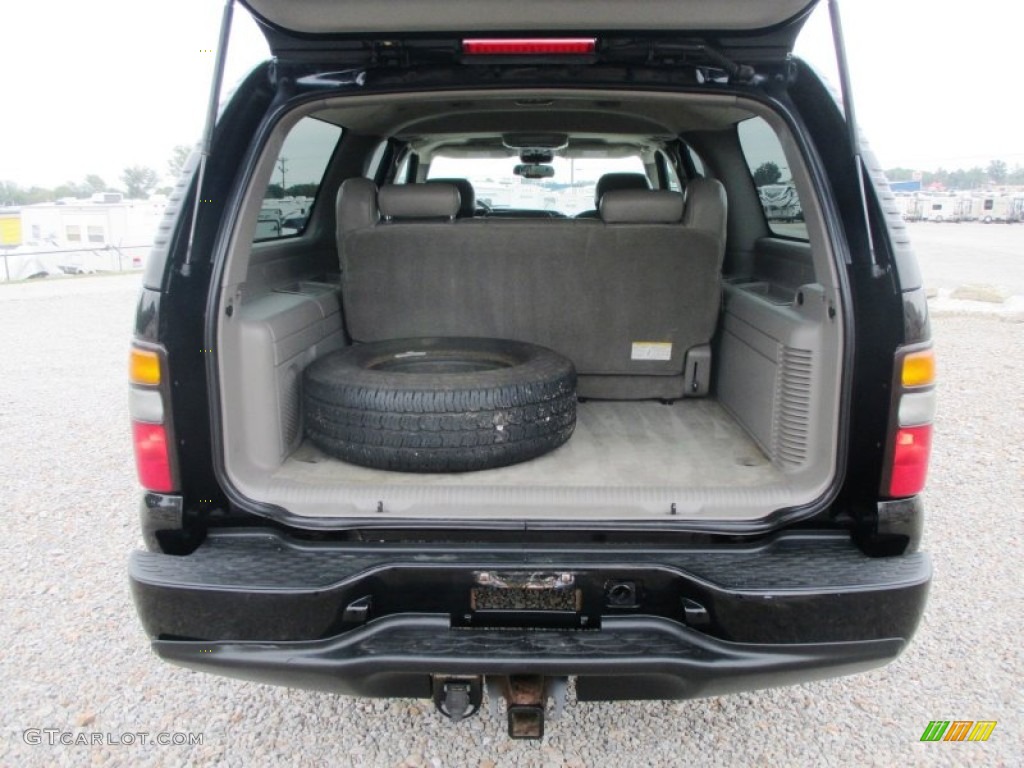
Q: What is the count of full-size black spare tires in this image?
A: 1